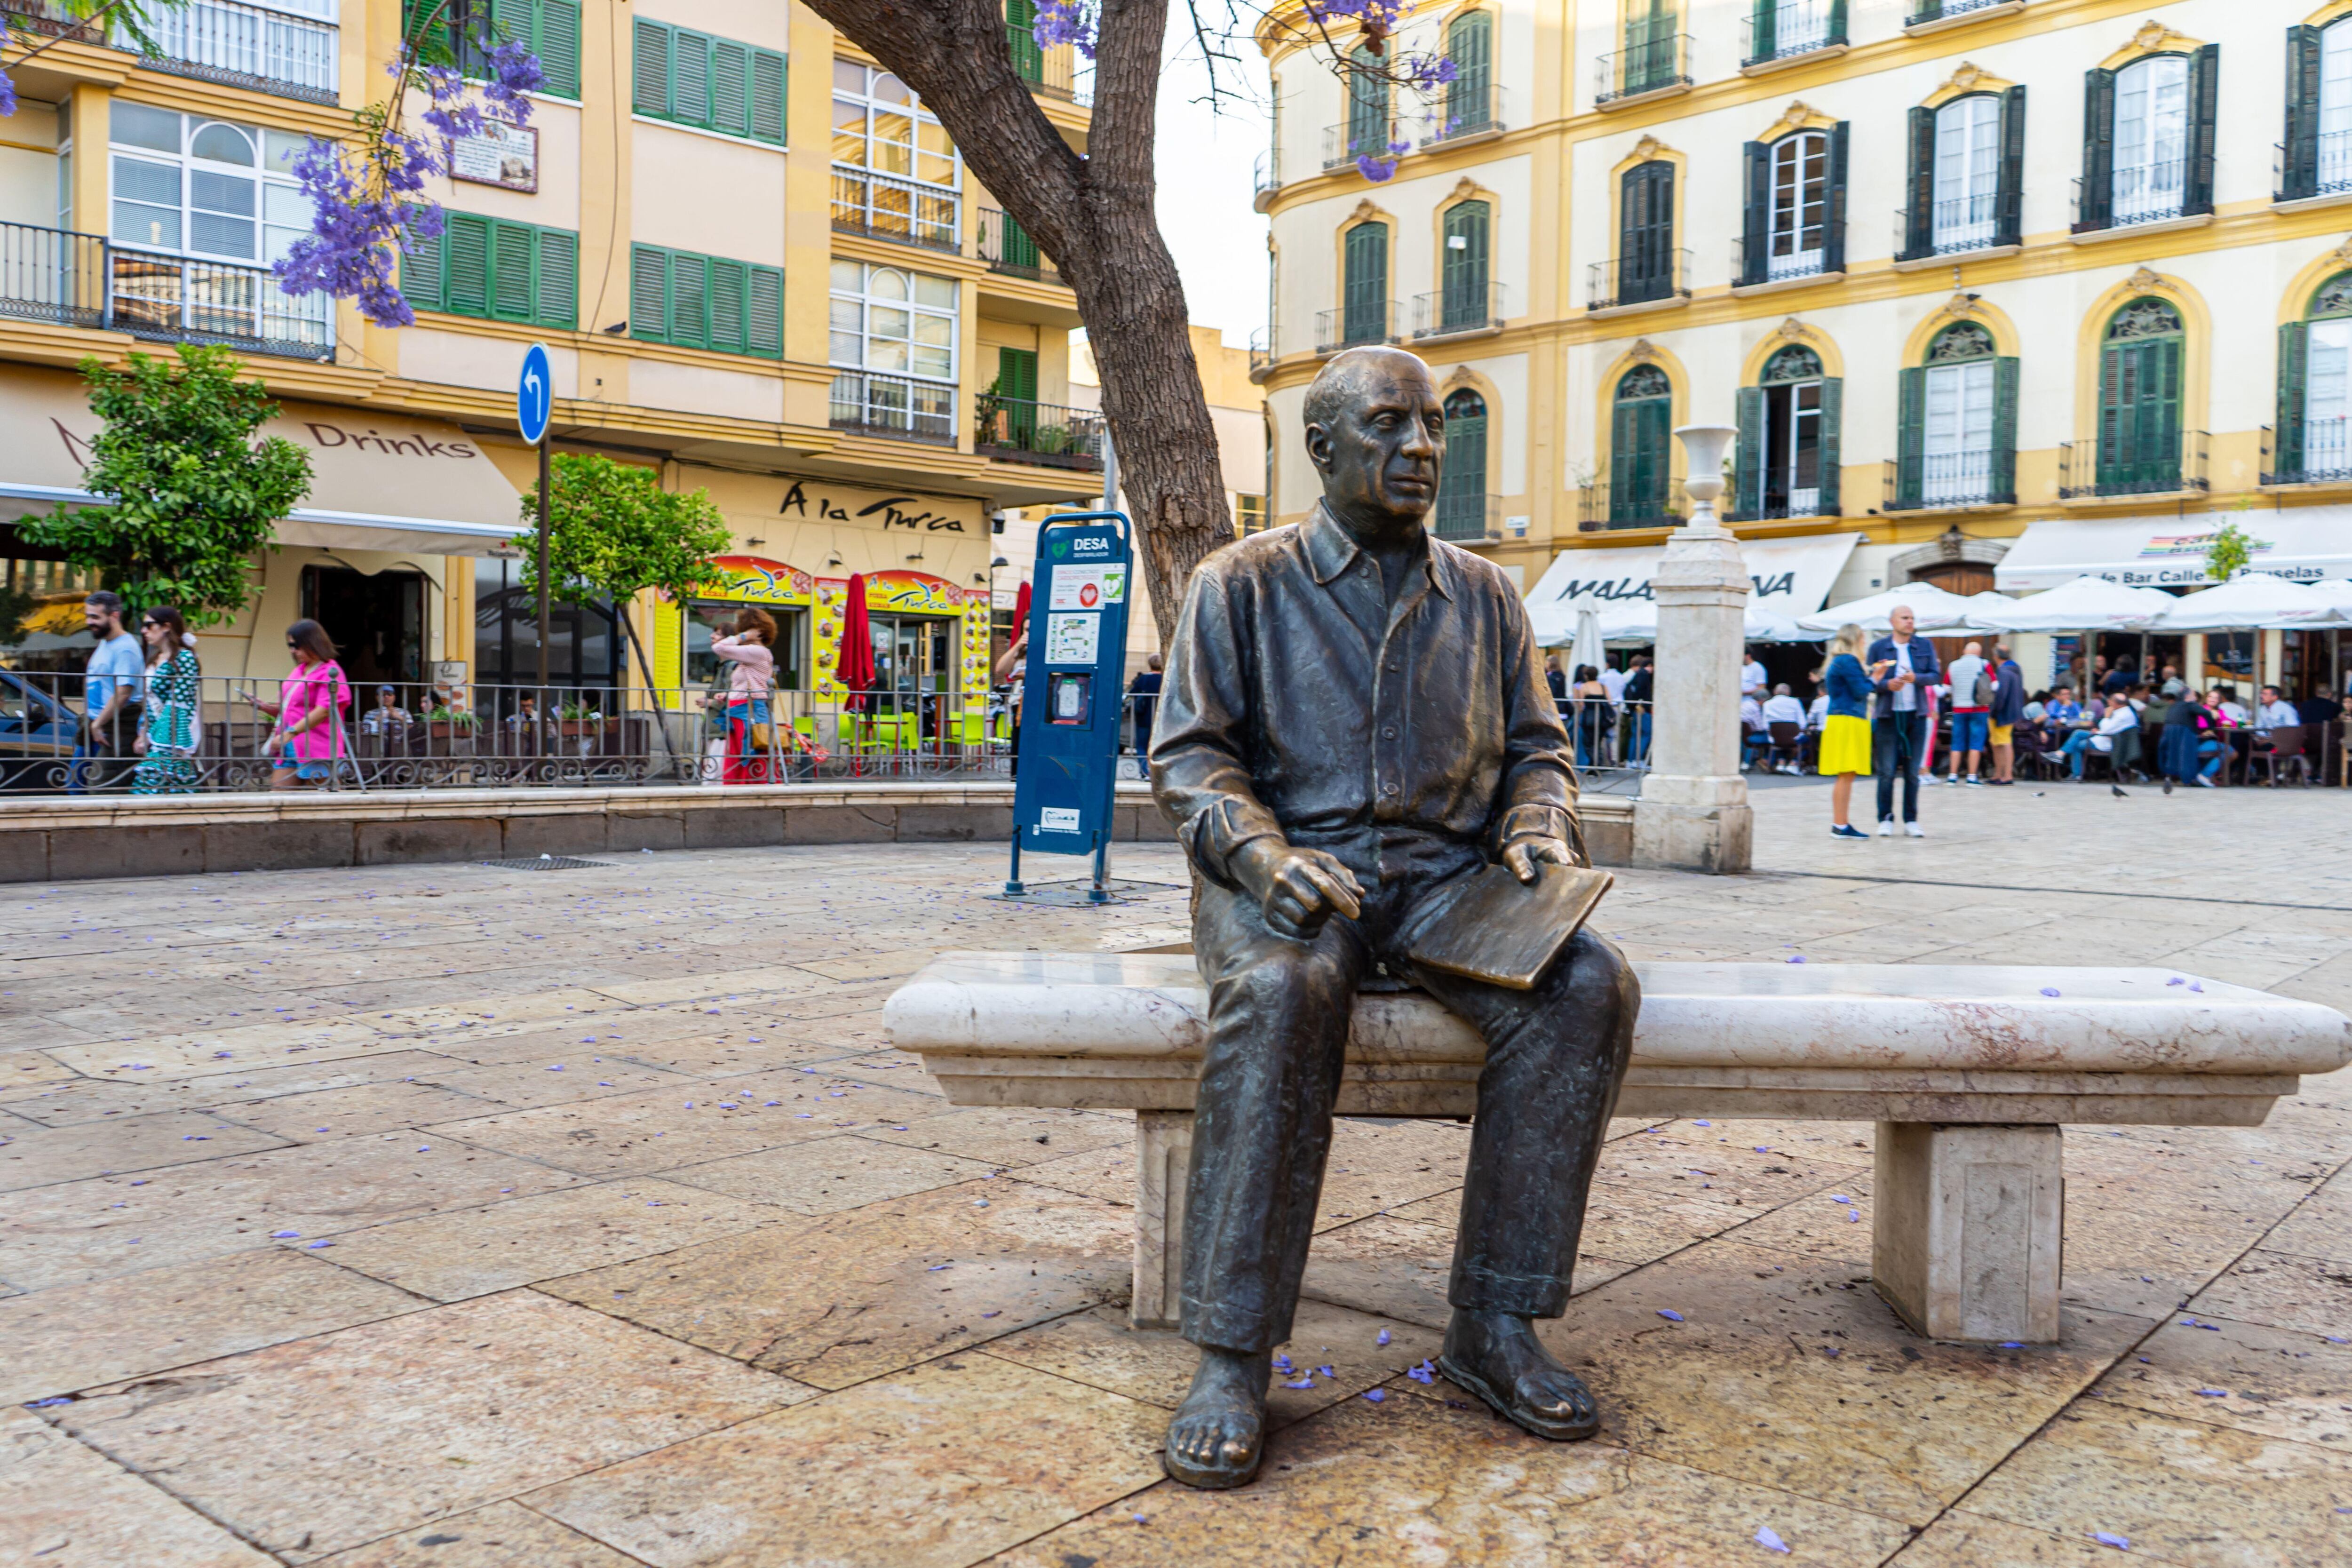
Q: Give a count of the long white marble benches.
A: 1